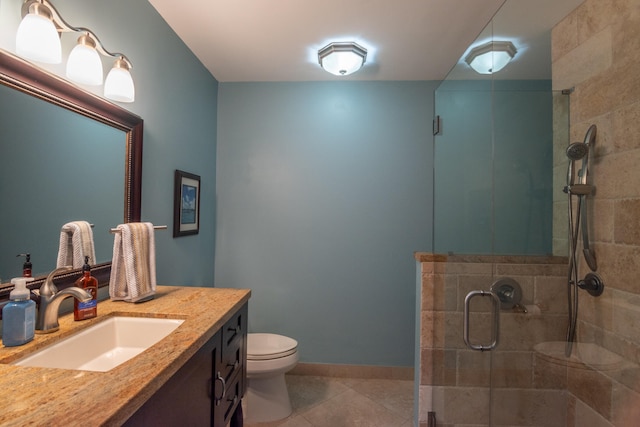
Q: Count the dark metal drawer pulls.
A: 3